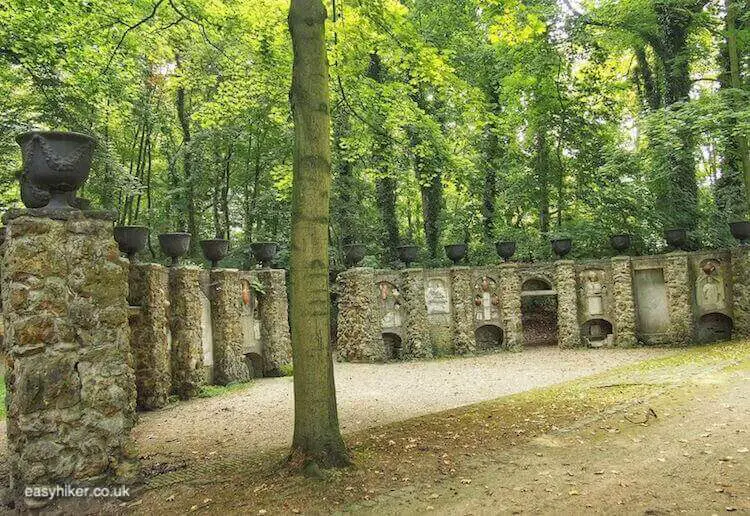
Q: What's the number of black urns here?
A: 13